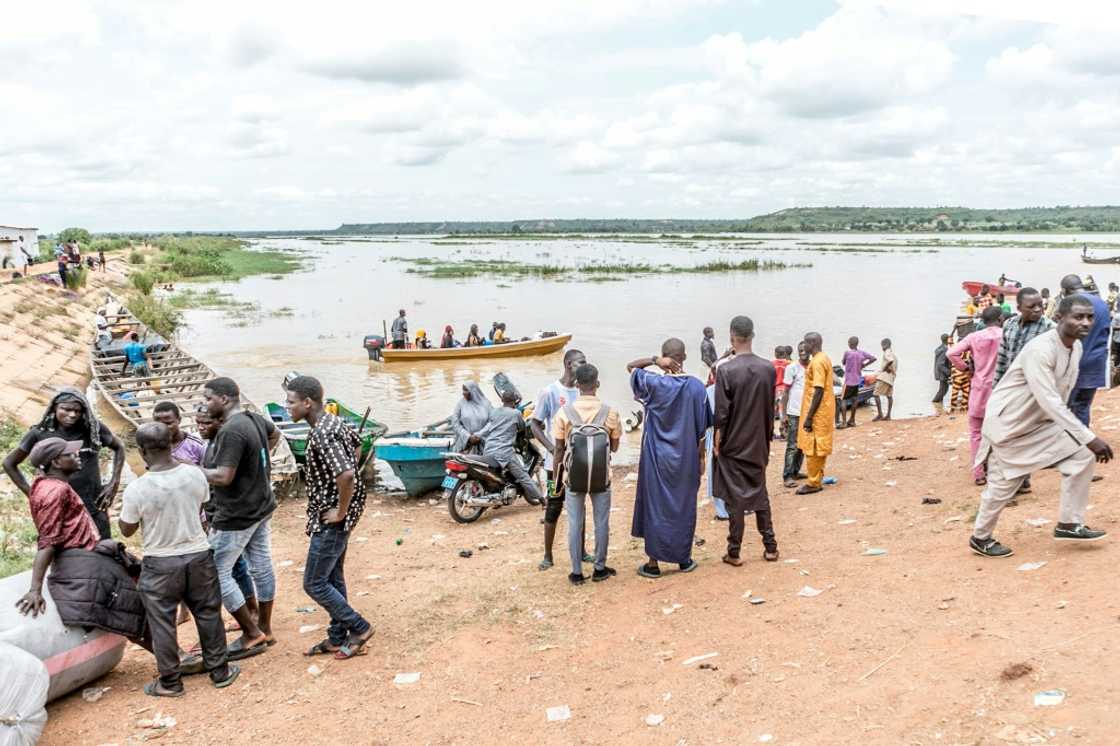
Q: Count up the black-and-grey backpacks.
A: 1